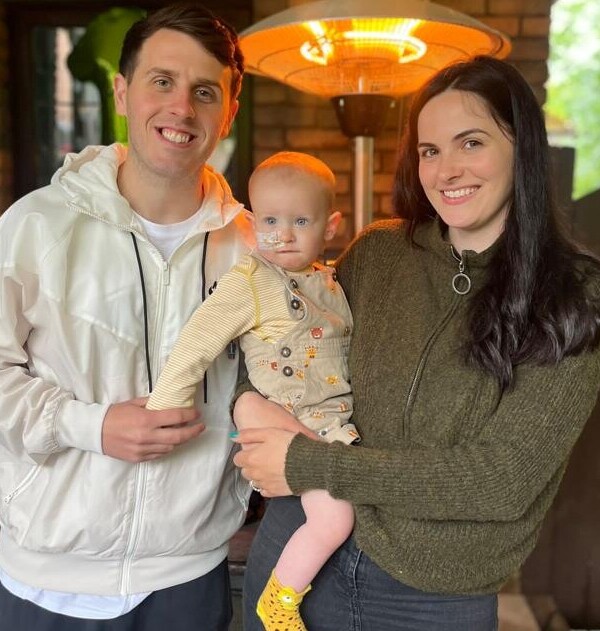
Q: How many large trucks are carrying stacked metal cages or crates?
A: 0